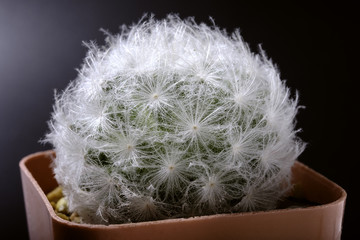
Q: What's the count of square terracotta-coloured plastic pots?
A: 1